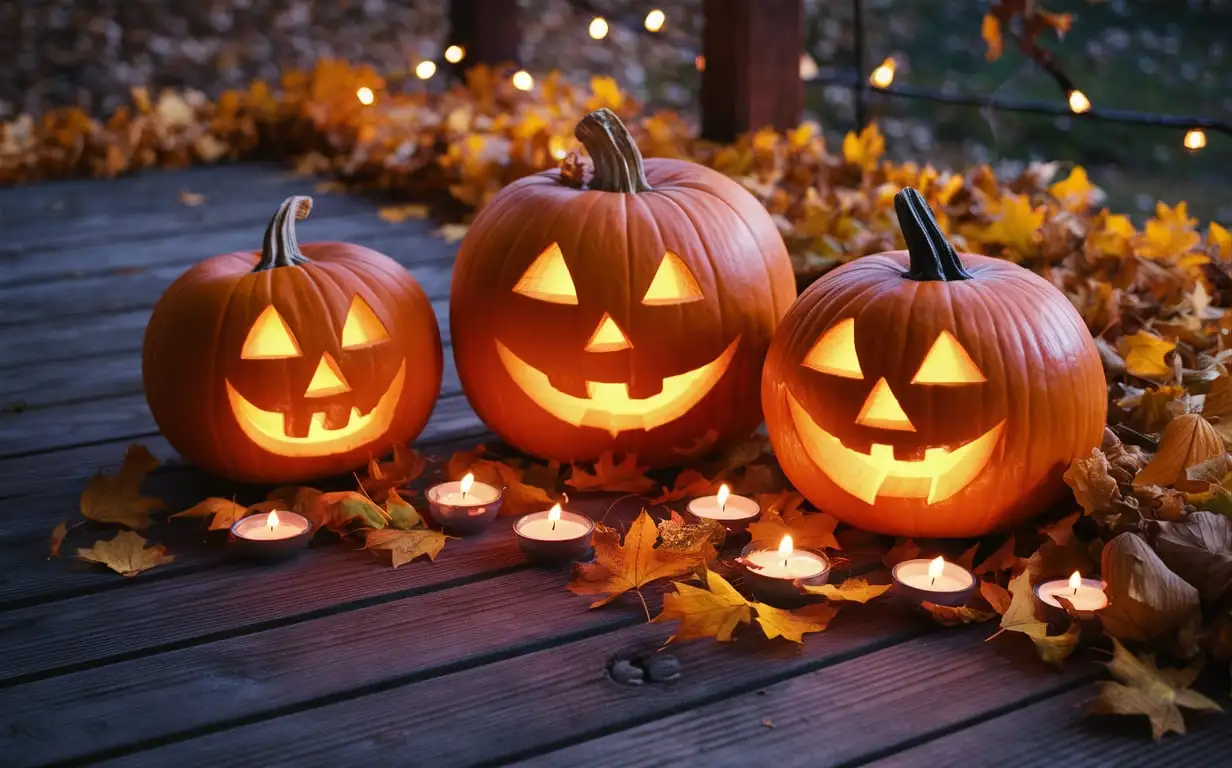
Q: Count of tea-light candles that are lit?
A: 7